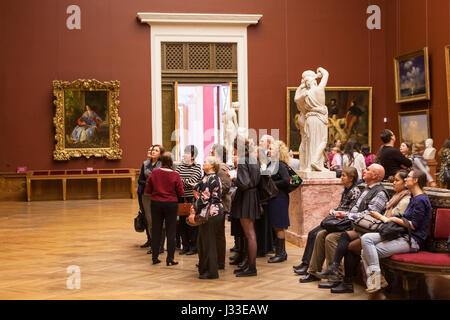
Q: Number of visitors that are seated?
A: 4